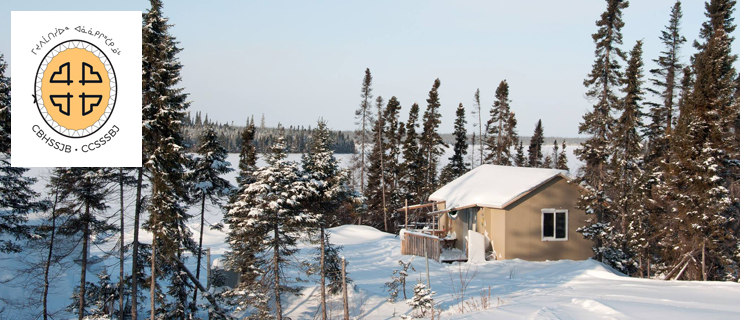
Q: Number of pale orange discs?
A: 1